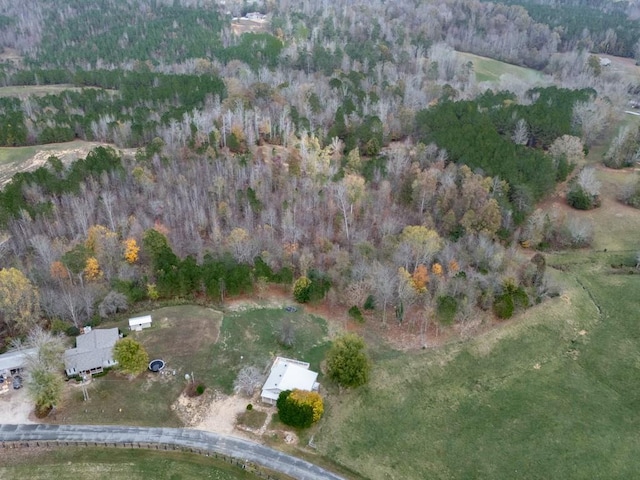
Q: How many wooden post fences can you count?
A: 1